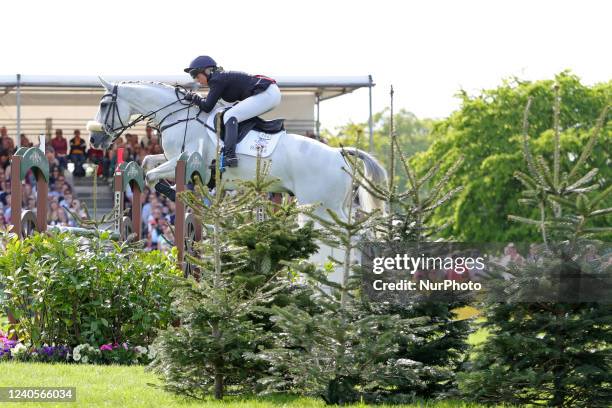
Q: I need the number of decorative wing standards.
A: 3